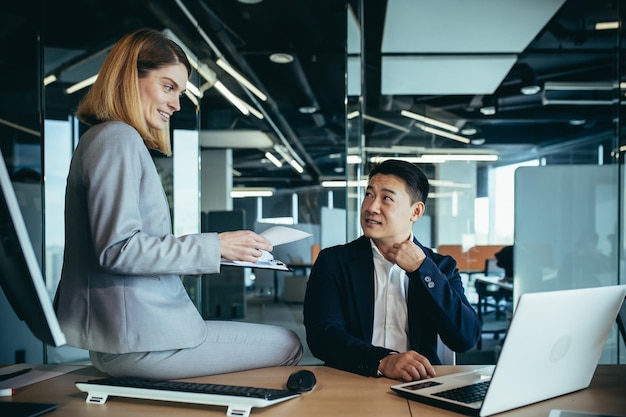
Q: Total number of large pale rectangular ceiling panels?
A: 2